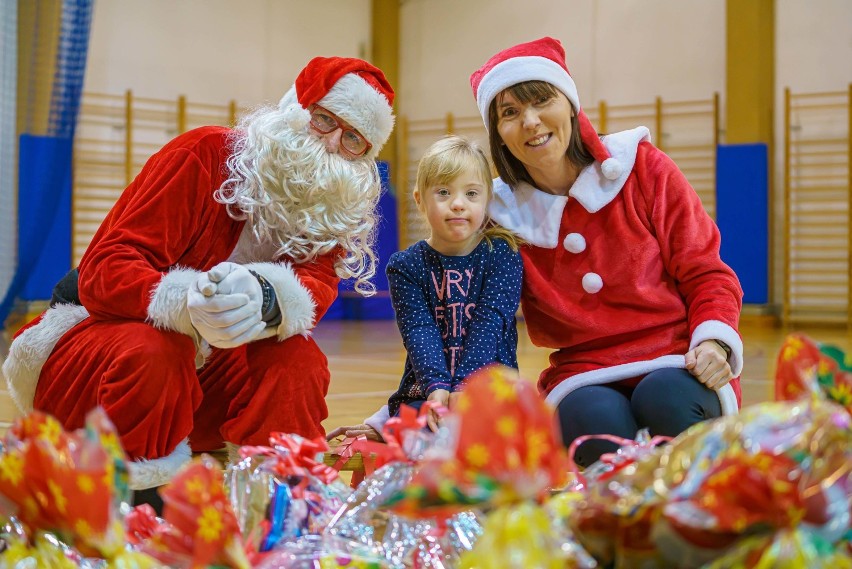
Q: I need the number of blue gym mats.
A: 3